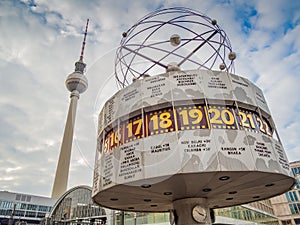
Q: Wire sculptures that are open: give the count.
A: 1